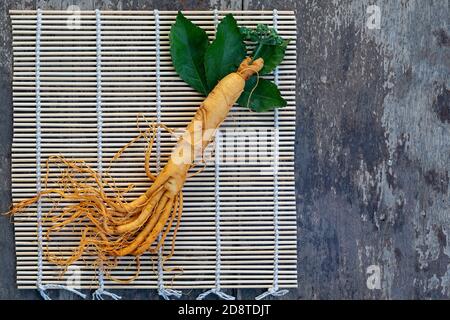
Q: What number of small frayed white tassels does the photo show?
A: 5